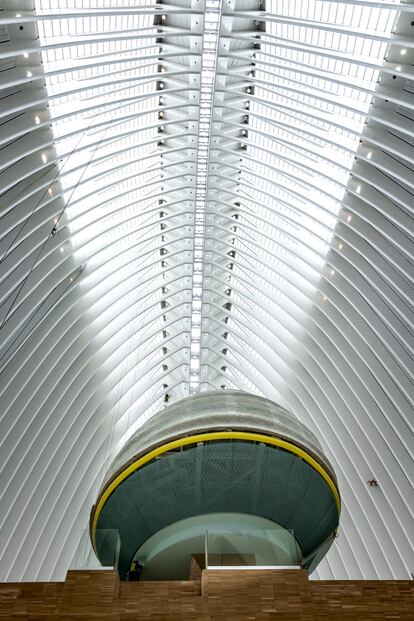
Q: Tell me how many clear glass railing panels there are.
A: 2